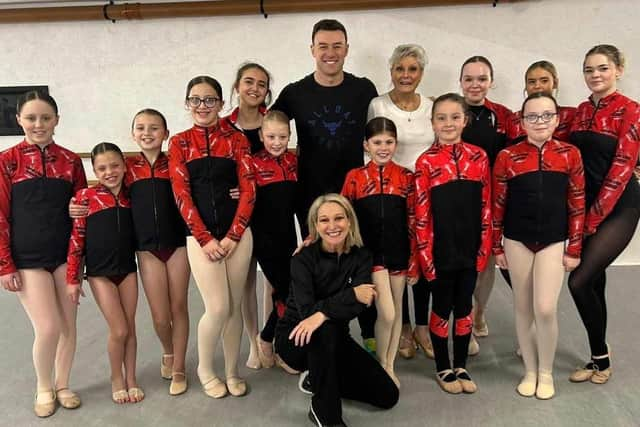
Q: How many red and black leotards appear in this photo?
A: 12